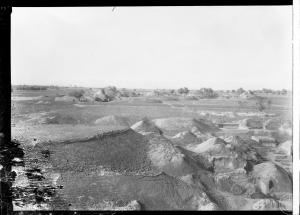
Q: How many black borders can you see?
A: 3